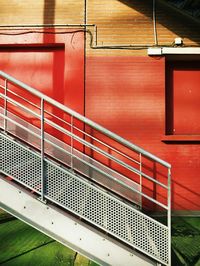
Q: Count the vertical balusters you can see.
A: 5